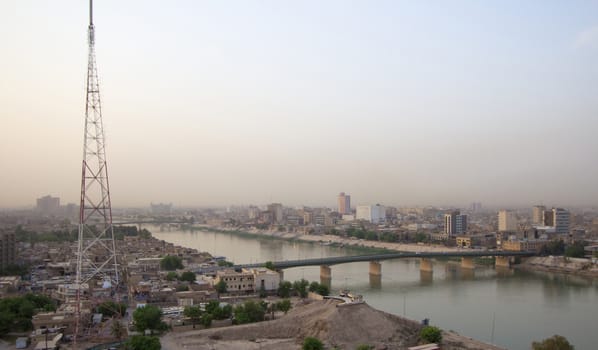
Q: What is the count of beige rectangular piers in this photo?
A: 5